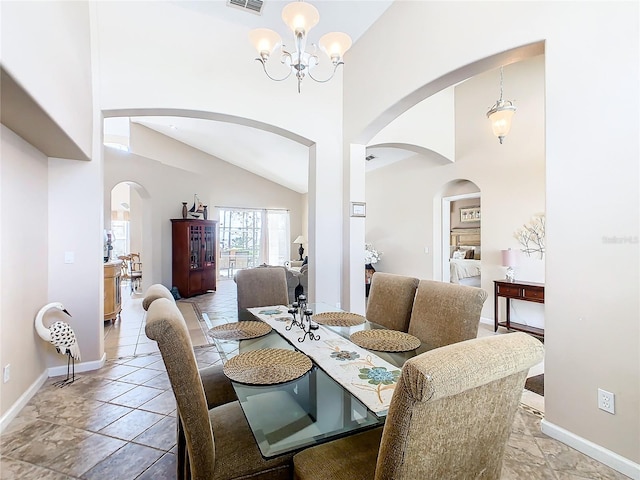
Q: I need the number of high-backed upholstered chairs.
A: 6